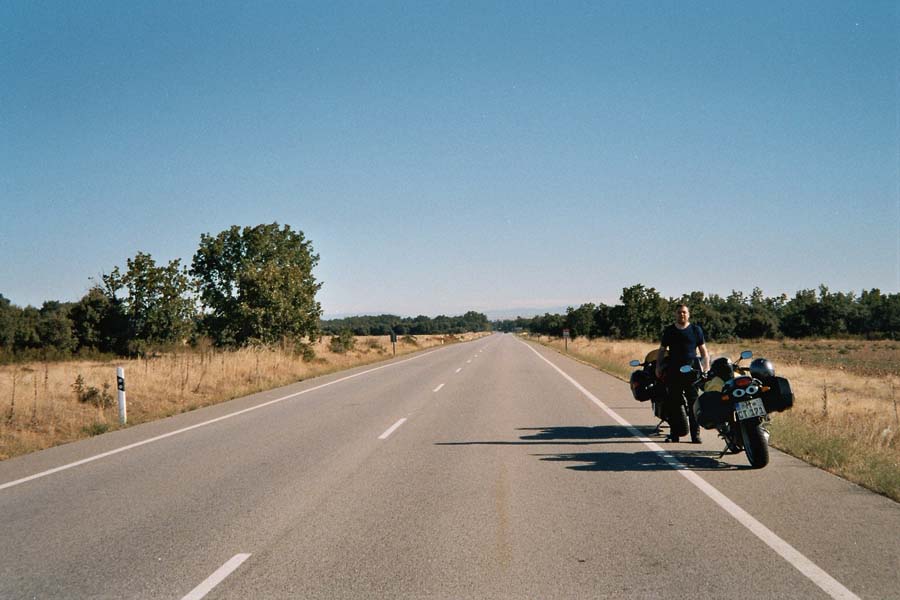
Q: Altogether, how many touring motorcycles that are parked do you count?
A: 2